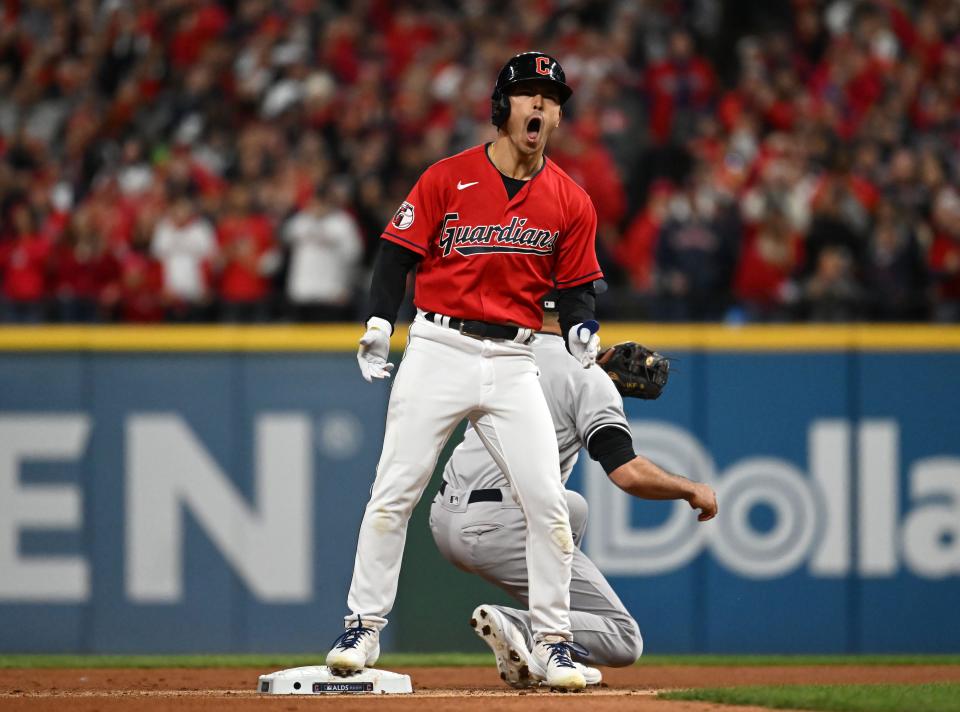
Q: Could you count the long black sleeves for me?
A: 2